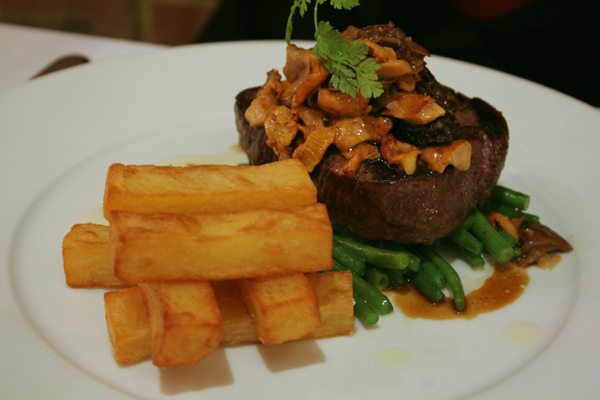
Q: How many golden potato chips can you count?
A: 6